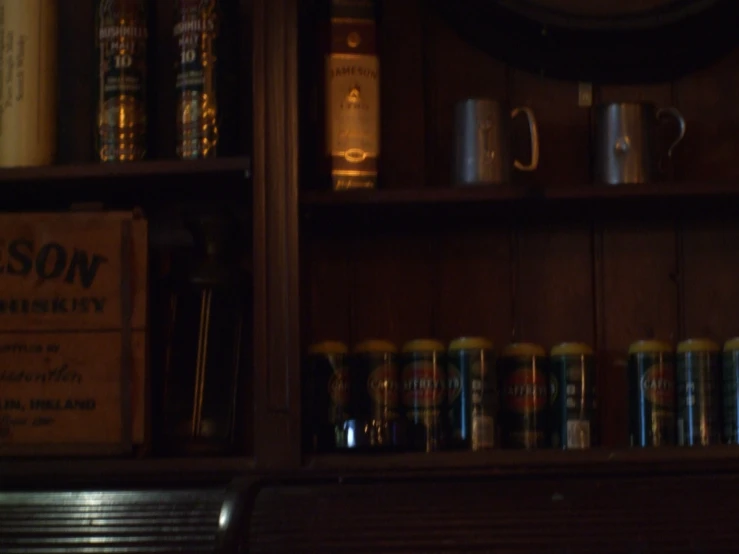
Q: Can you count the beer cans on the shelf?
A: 9